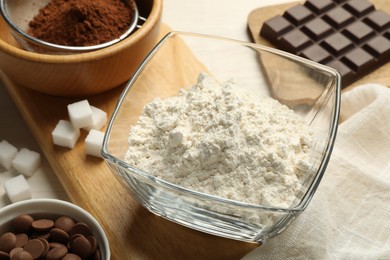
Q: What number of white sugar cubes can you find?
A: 7